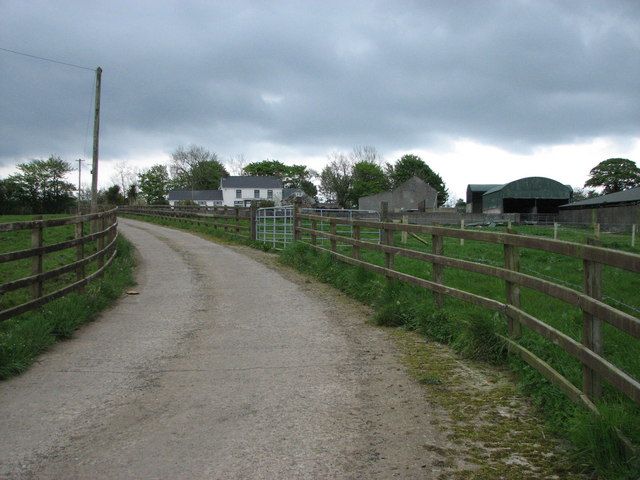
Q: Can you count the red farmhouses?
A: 0